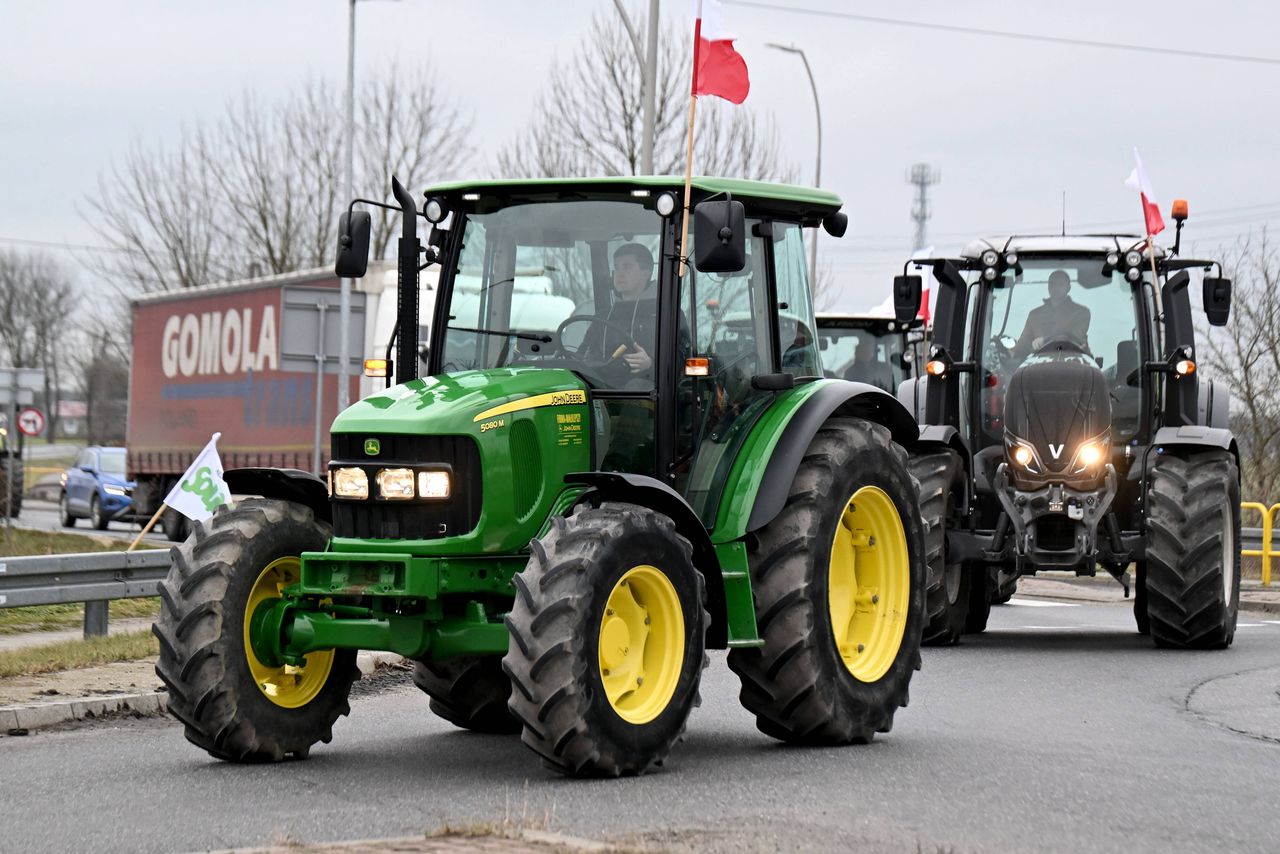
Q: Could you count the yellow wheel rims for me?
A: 3